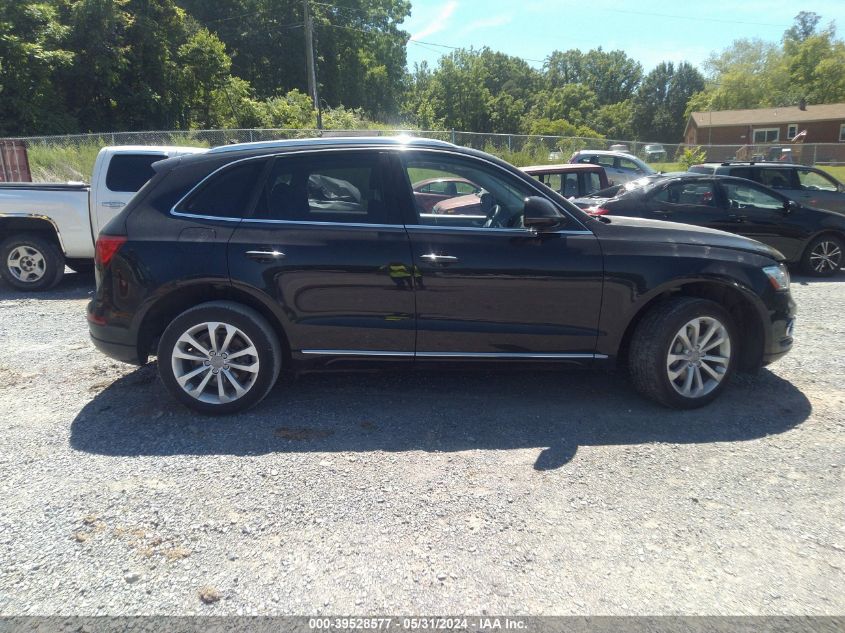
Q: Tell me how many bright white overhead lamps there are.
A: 0